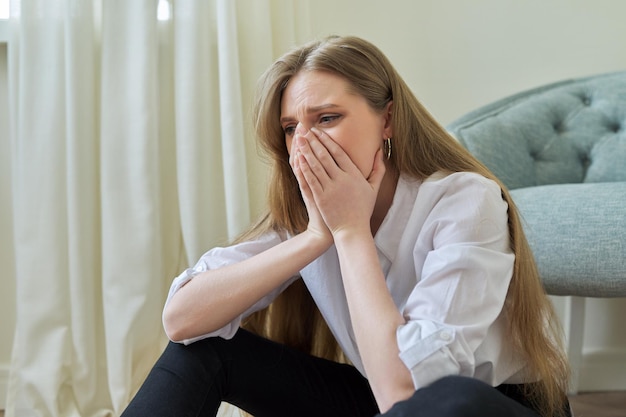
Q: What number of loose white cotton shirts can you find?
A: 1